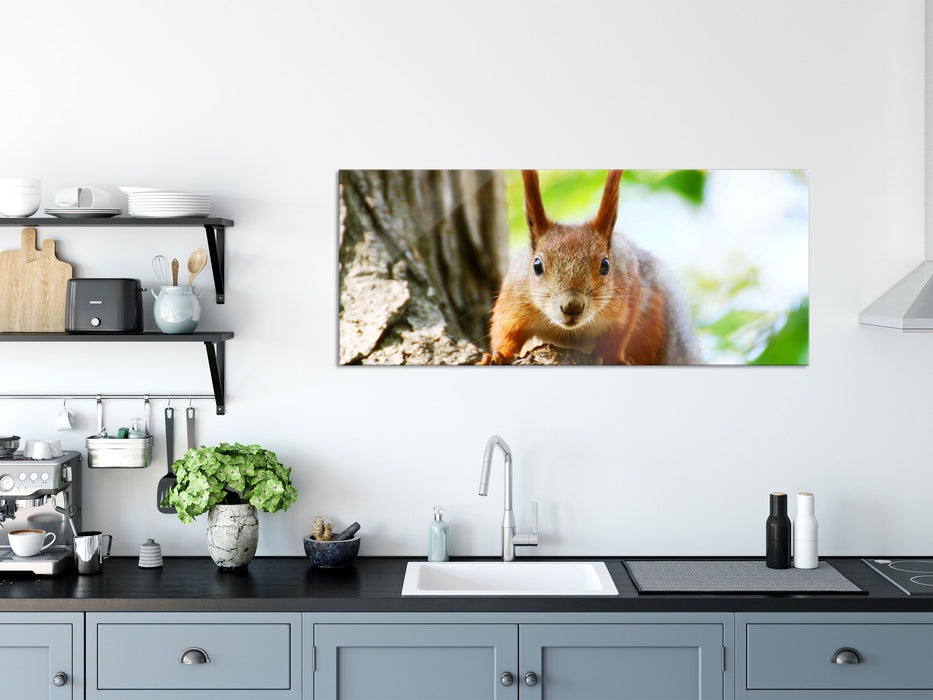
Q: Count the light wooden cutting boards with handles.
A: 2